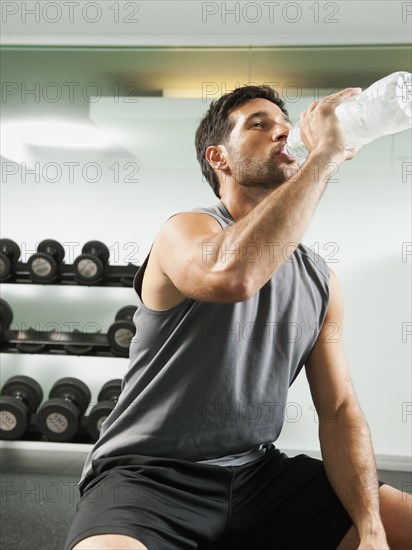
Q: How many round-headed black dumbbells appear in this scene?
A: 8